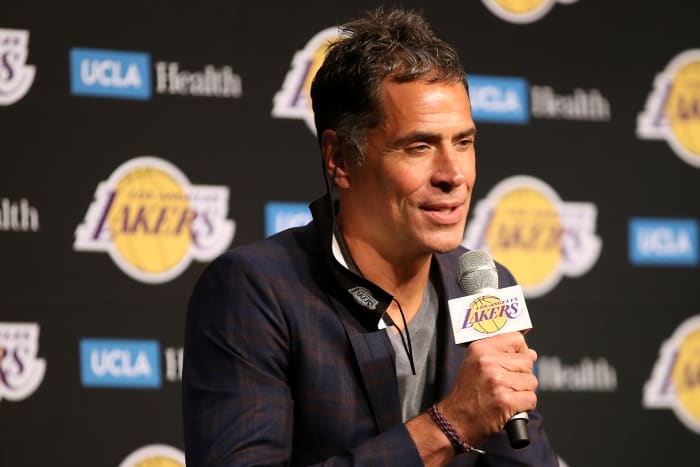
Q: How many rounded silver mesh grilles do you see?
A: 1